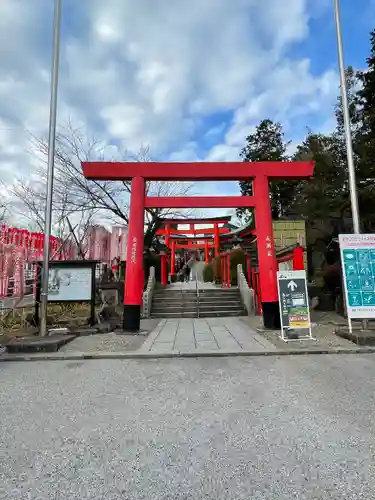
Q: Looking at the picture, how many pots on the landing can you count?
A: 0